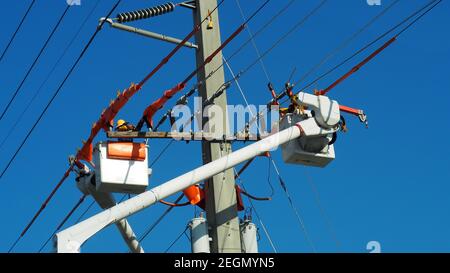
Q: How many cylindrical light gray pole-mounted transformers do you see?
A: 2